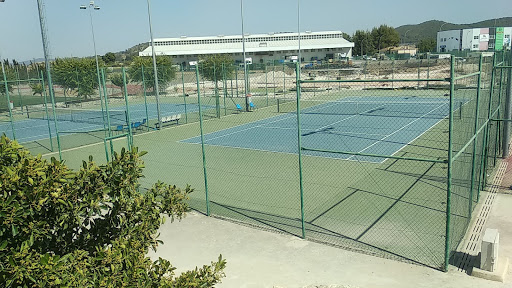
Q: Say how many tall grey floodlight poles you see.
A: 5